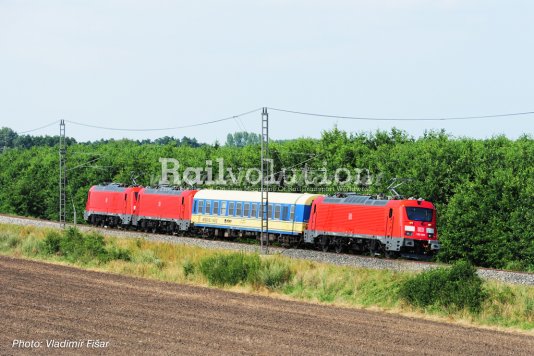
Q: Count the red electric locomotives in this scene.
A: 3